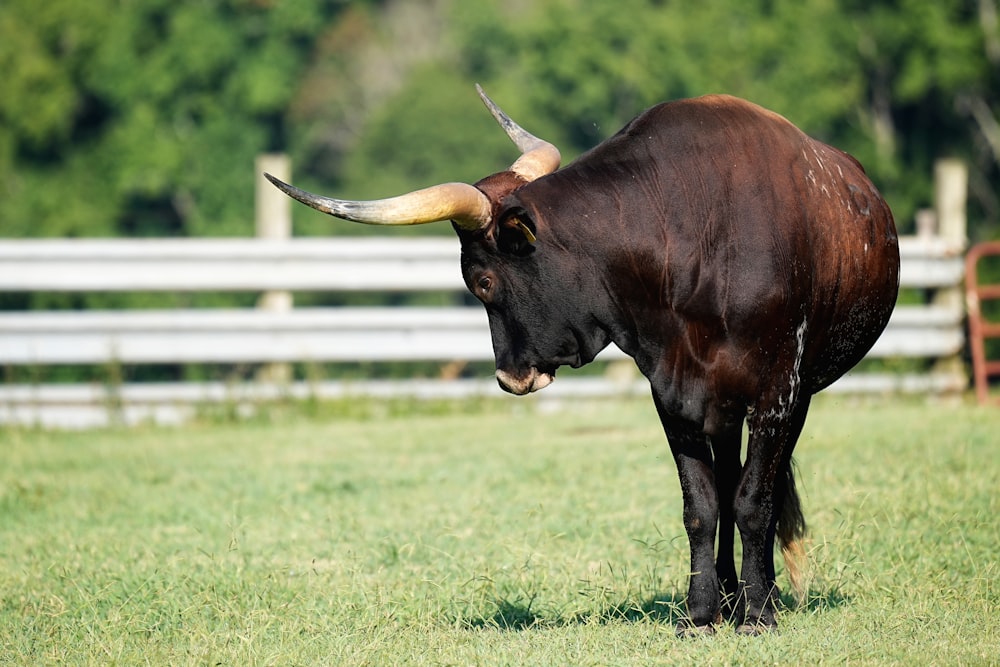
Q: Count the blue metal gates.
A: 0